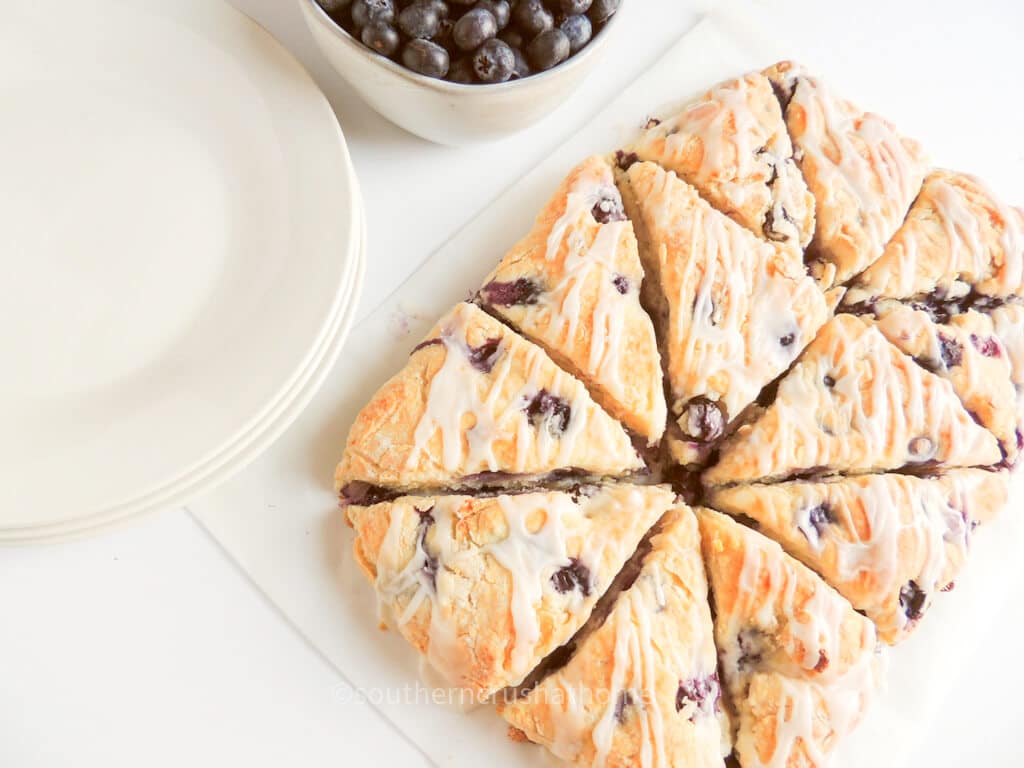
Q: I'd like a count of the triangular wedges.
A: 12